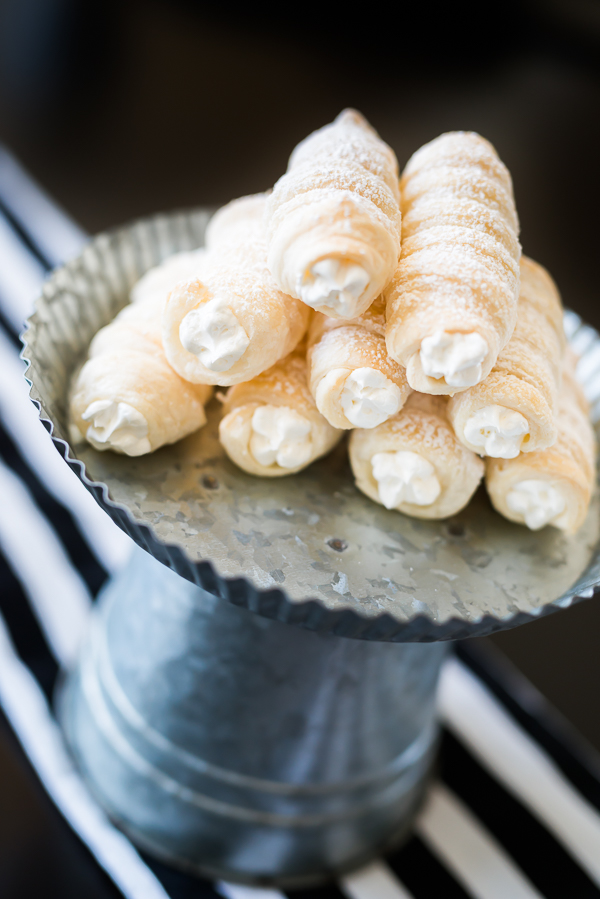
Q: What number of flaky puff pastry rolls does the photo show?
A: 9